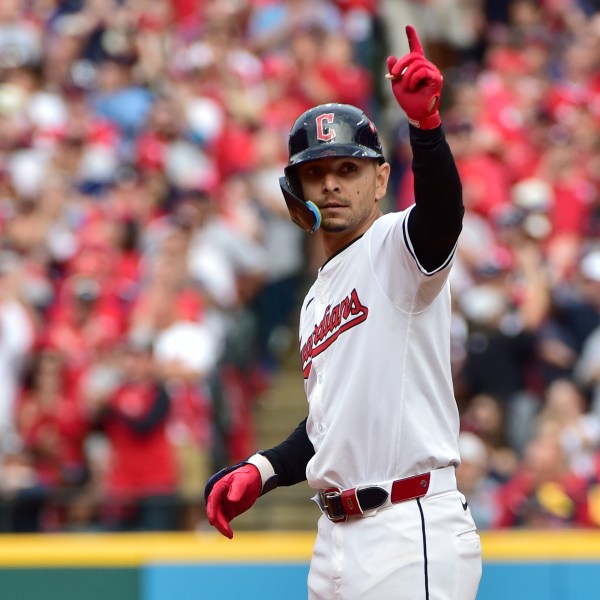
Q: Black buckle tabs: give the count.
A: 1